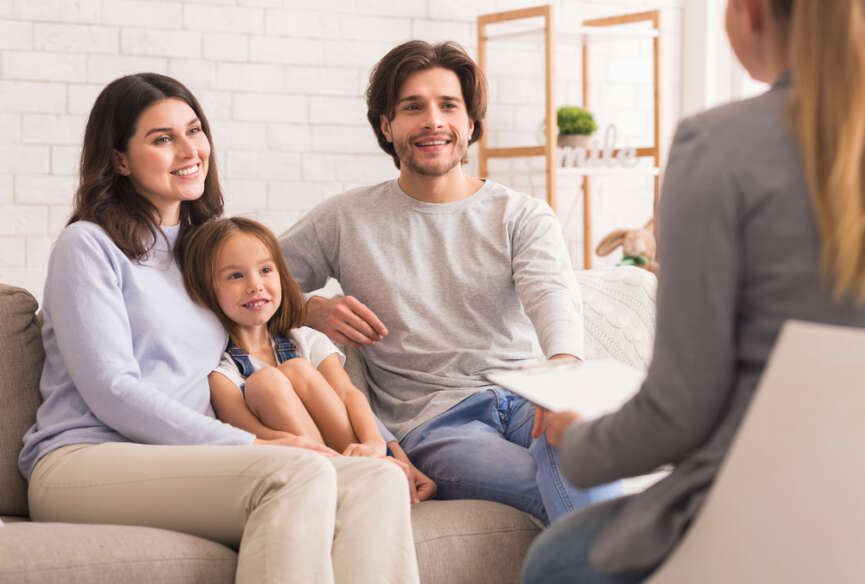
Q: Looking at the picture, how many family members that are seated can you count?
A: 3